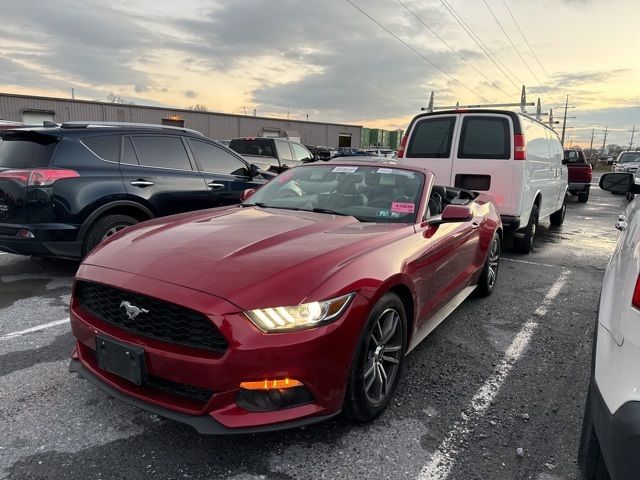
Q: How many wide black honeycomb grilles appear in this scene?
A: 1